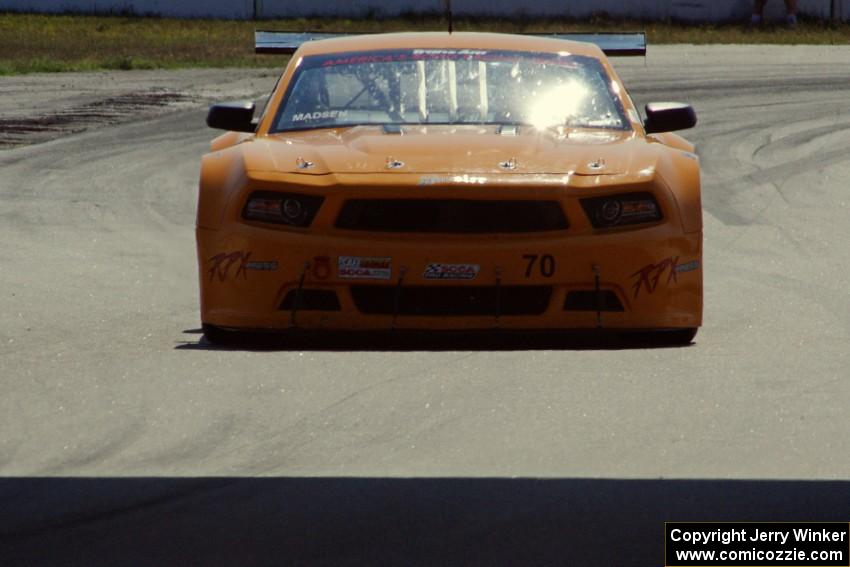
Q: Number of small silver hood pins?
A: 4